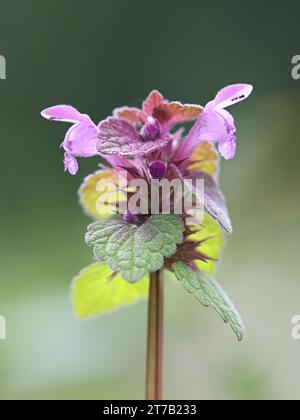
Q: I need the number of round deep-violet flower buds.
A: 3